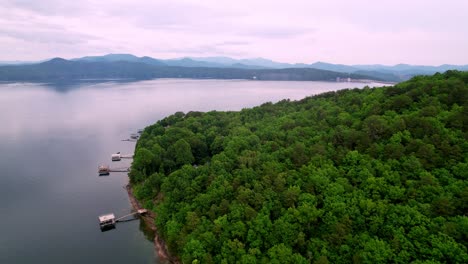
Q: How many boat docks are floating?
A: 3